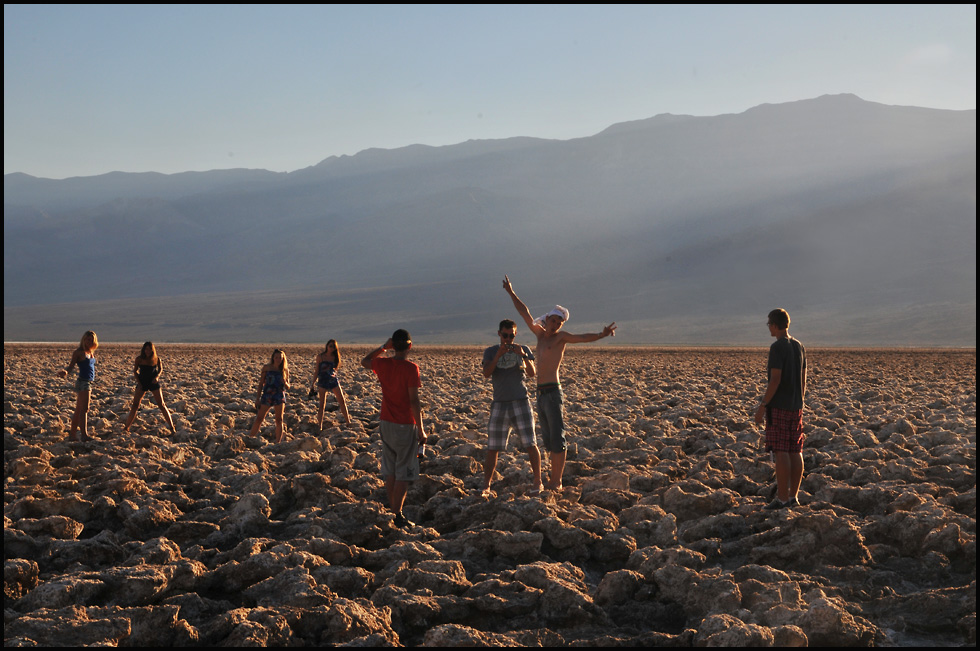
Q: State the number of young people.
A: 8